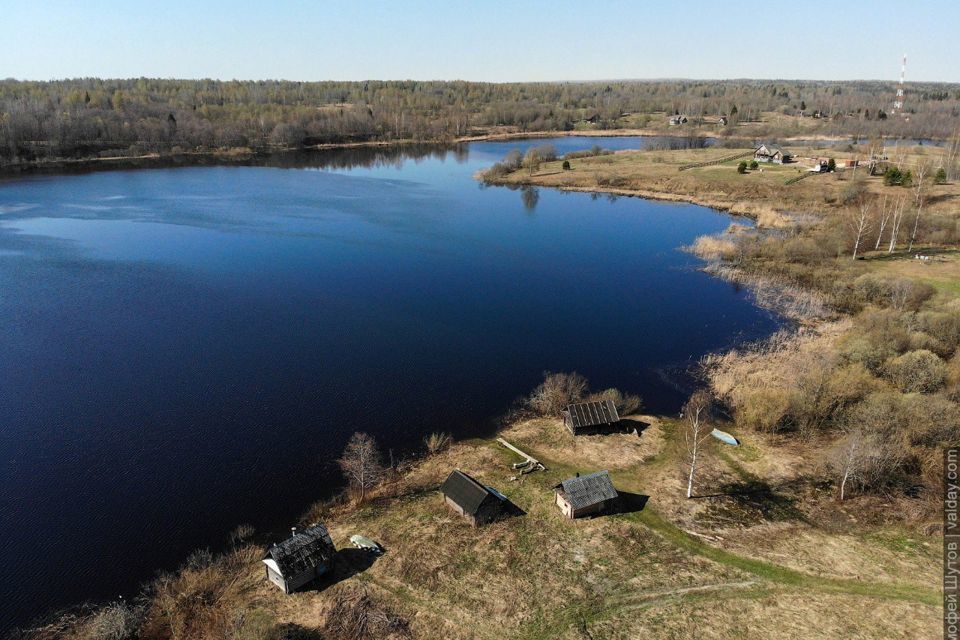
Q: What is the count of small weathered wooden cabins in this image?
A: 4